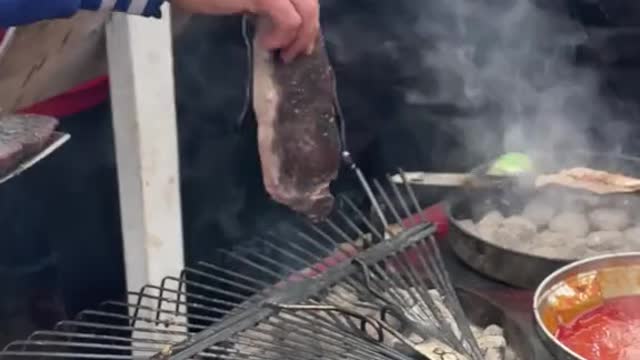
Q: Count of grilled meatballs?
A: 0